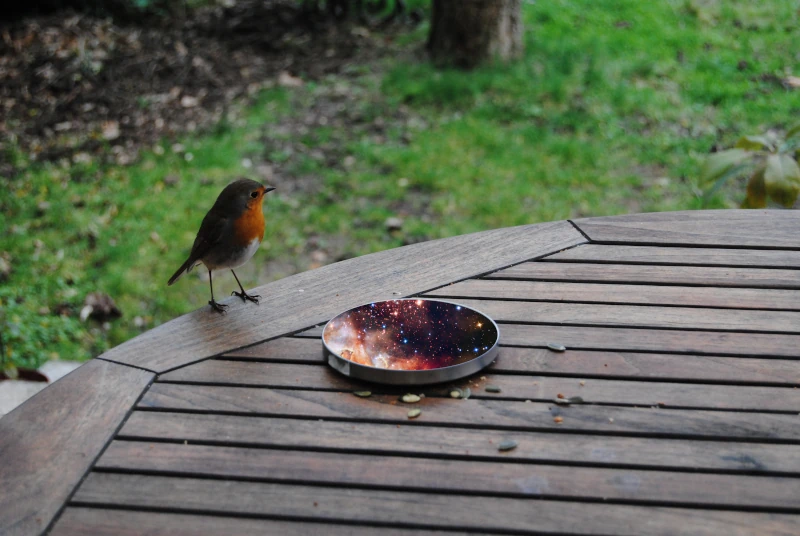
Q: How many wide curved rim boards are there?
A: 3